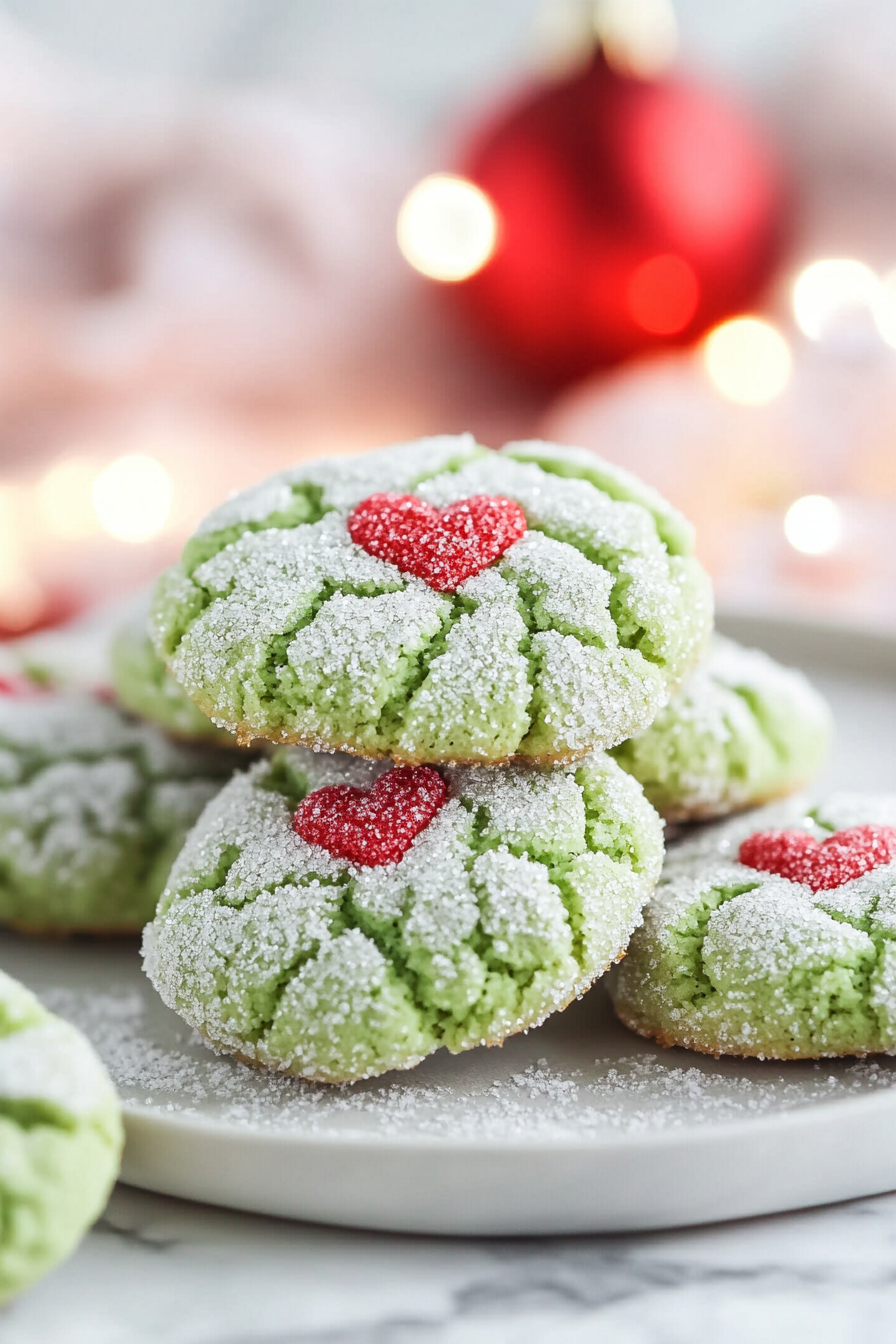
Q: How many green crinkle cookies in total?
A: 7